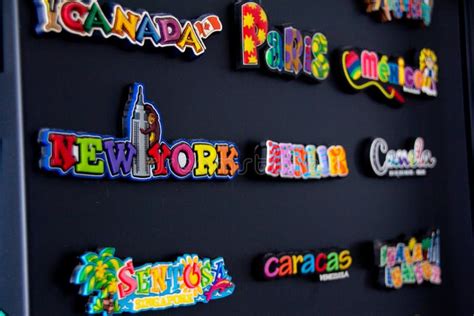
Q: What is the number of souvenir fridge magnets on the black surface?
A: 10